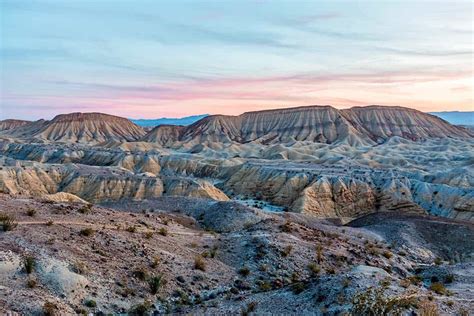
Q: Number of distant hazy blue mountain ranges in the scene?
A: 2